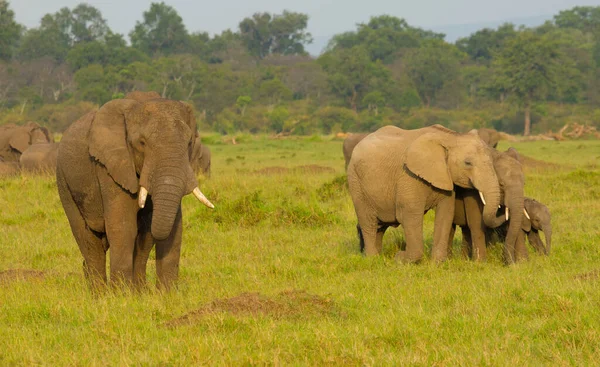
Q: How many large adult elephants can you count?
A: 3